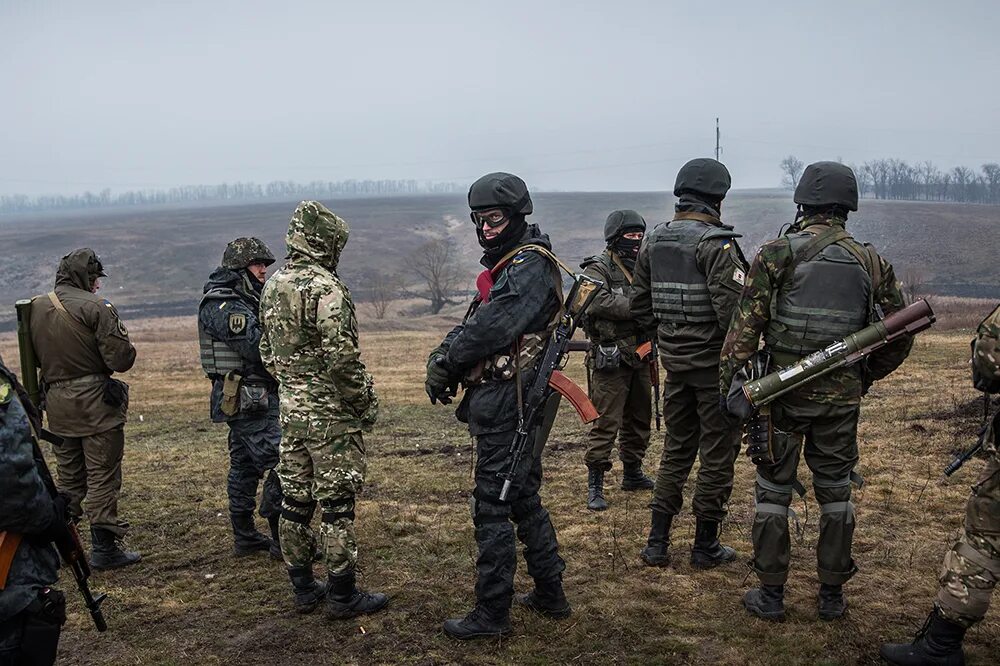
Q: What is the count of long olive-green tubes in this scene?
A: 2